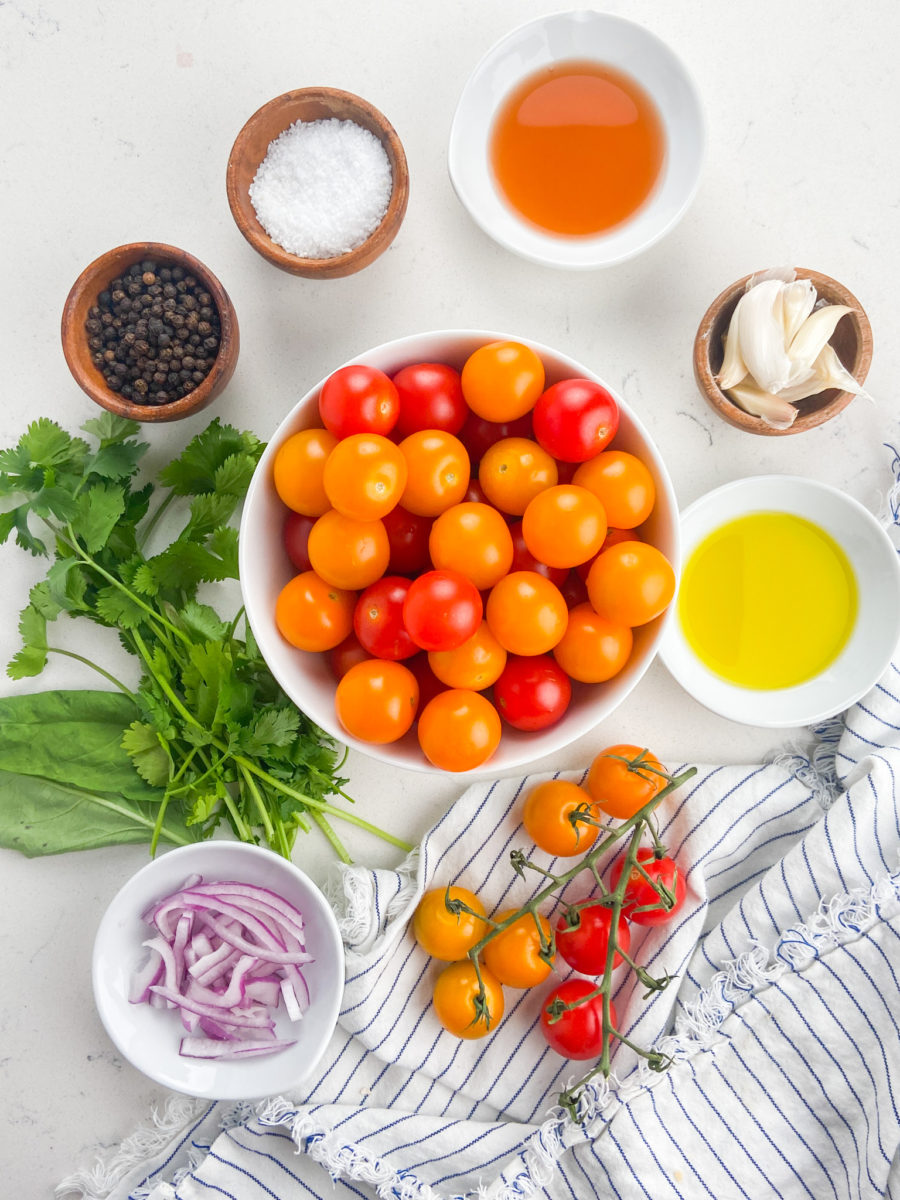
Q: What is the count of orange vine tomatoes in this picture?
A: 5